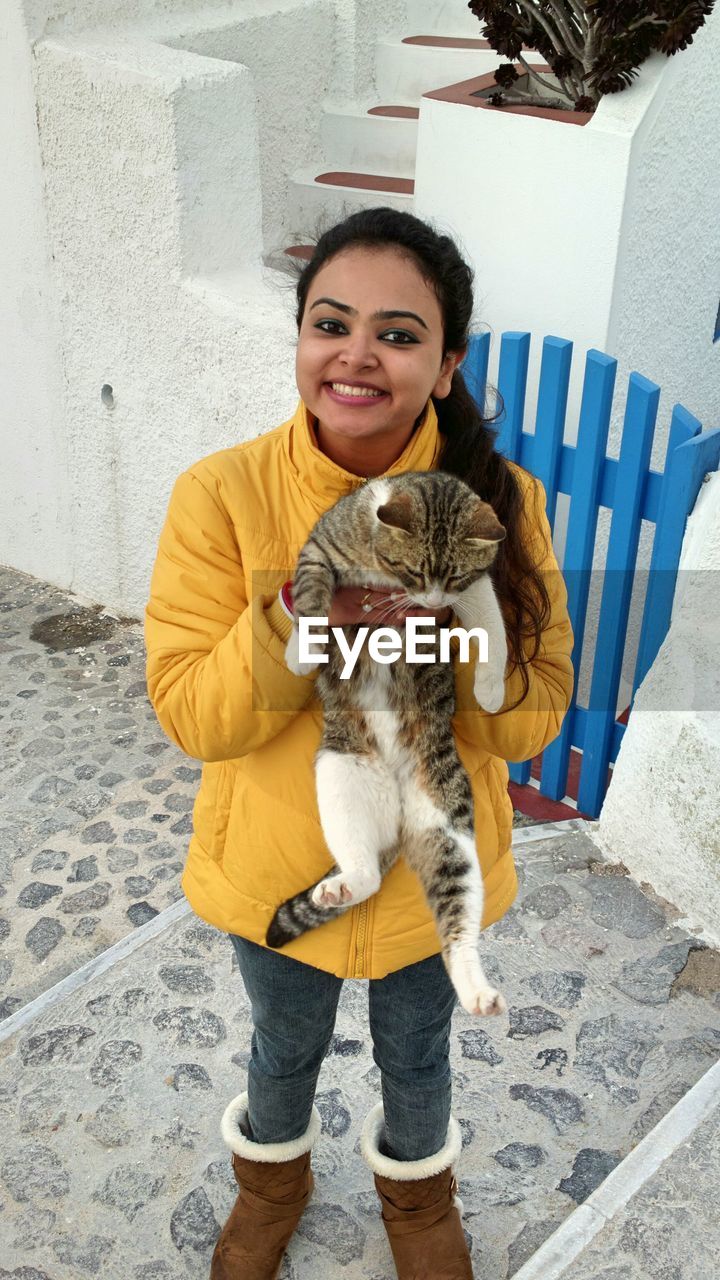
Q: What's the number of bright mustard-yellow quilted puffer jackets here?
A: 1